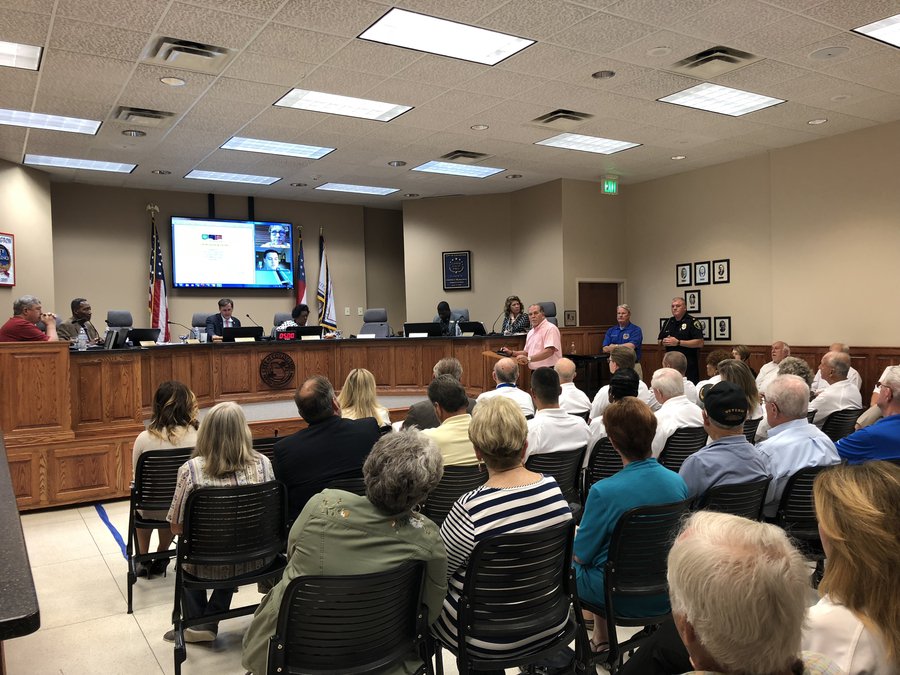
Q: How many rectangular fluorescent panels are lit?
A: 12